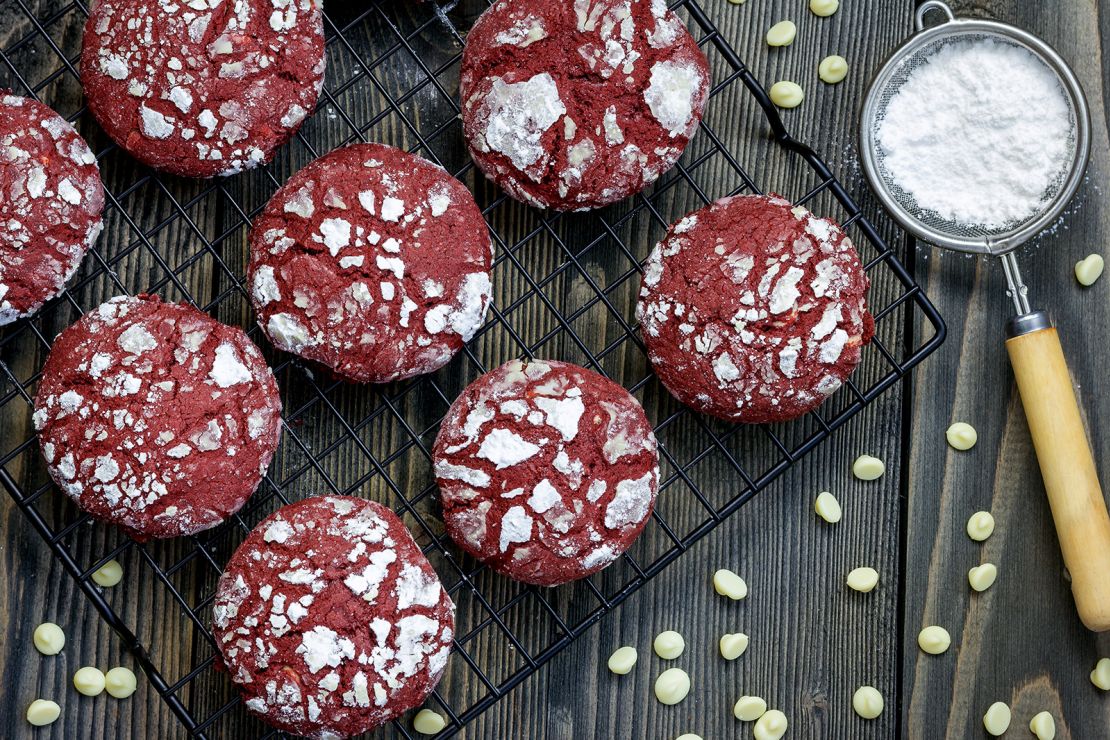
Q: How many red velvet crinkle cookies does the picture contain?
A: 8